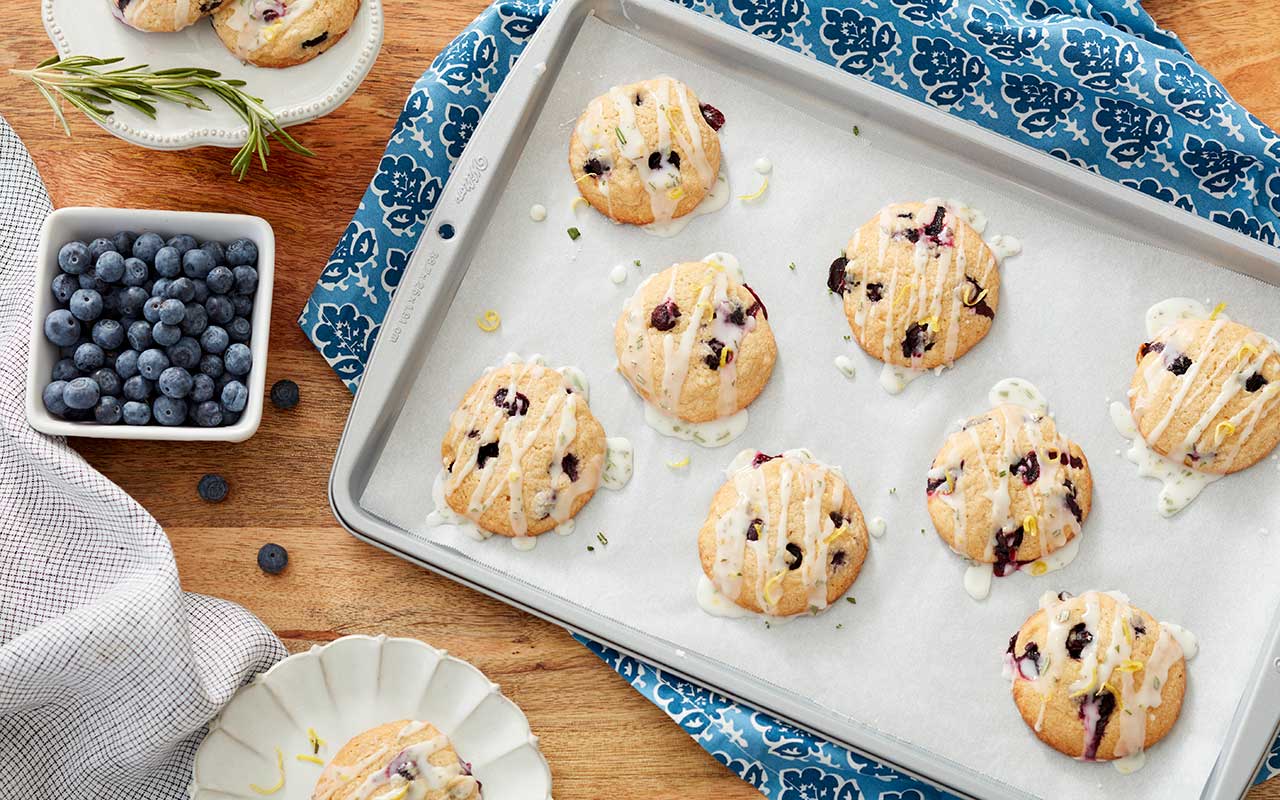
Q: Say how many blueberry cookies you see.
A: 11